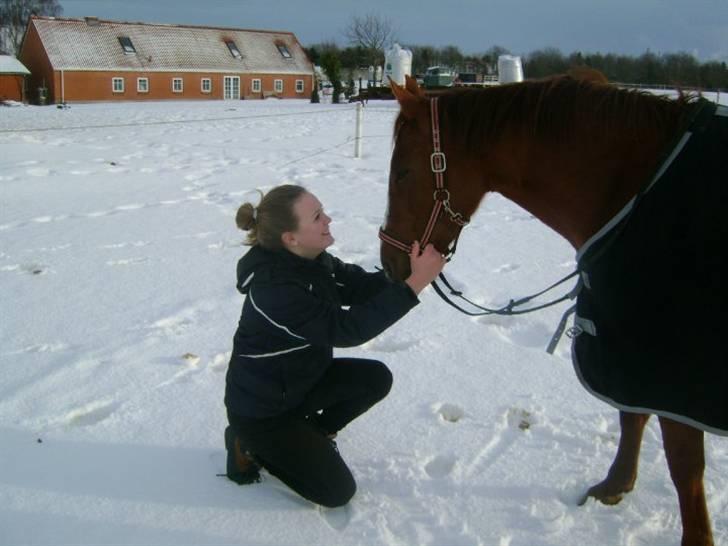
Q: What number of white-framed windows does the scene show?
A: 7